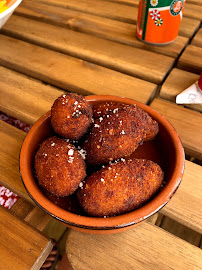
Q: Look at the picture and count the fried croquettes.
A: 5